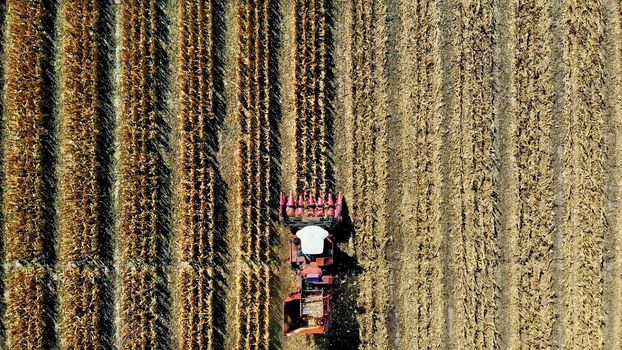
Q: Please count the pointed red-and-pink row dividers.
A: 7